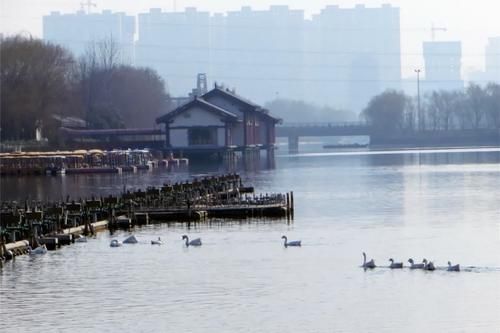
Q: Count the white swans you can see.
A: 12